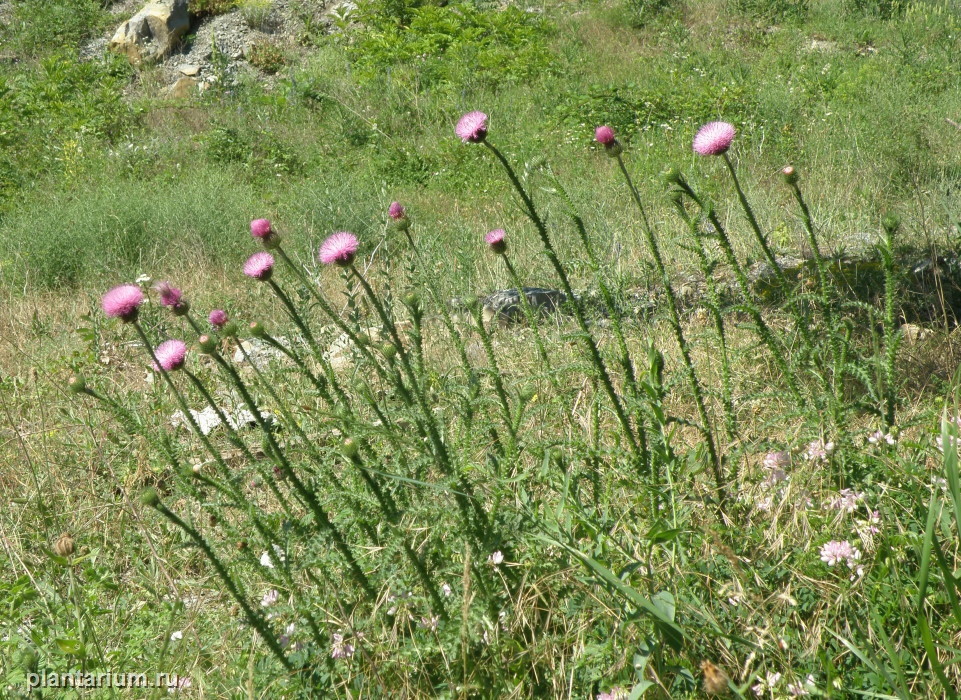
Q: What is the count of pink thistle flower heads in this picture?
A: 12